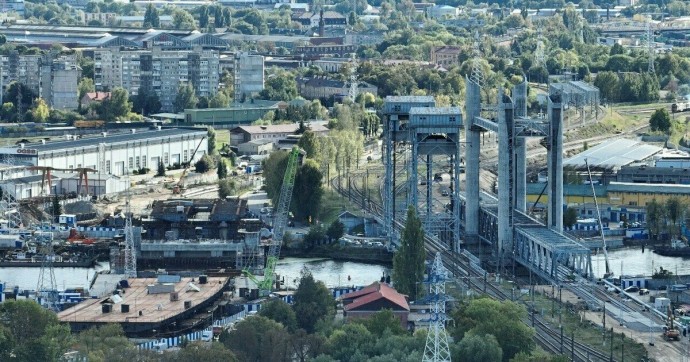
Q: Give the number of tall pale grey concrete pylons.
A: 4